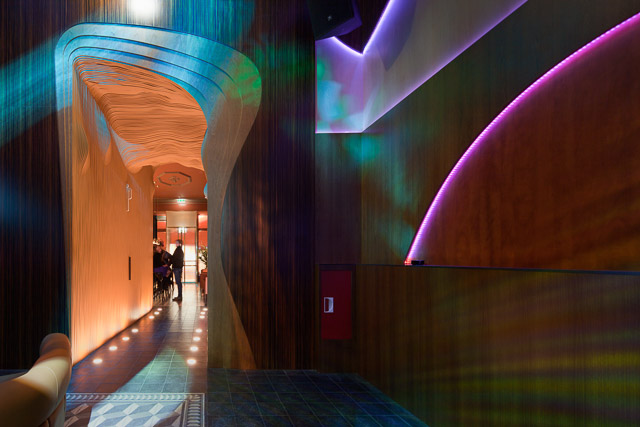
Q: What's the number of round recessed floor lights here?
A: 14